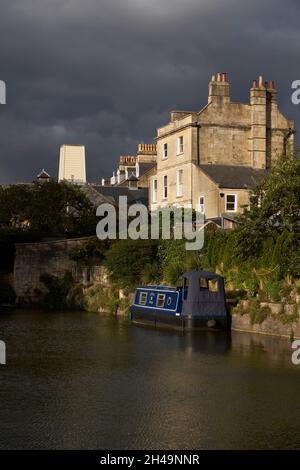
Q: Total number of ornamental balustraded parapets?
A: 0